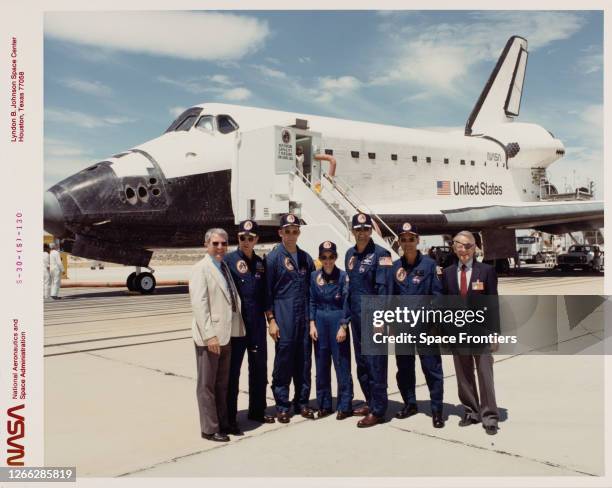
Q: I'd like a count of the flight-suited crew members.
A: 5